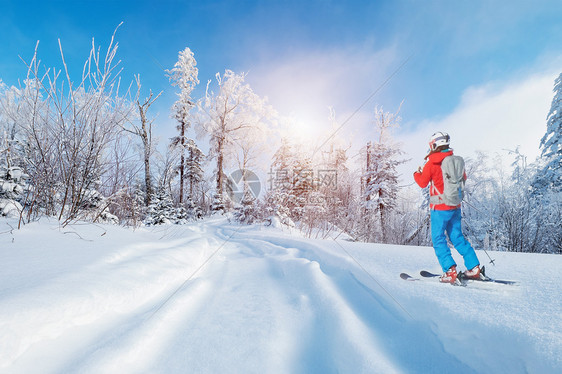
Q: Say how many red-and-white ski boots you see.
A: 2